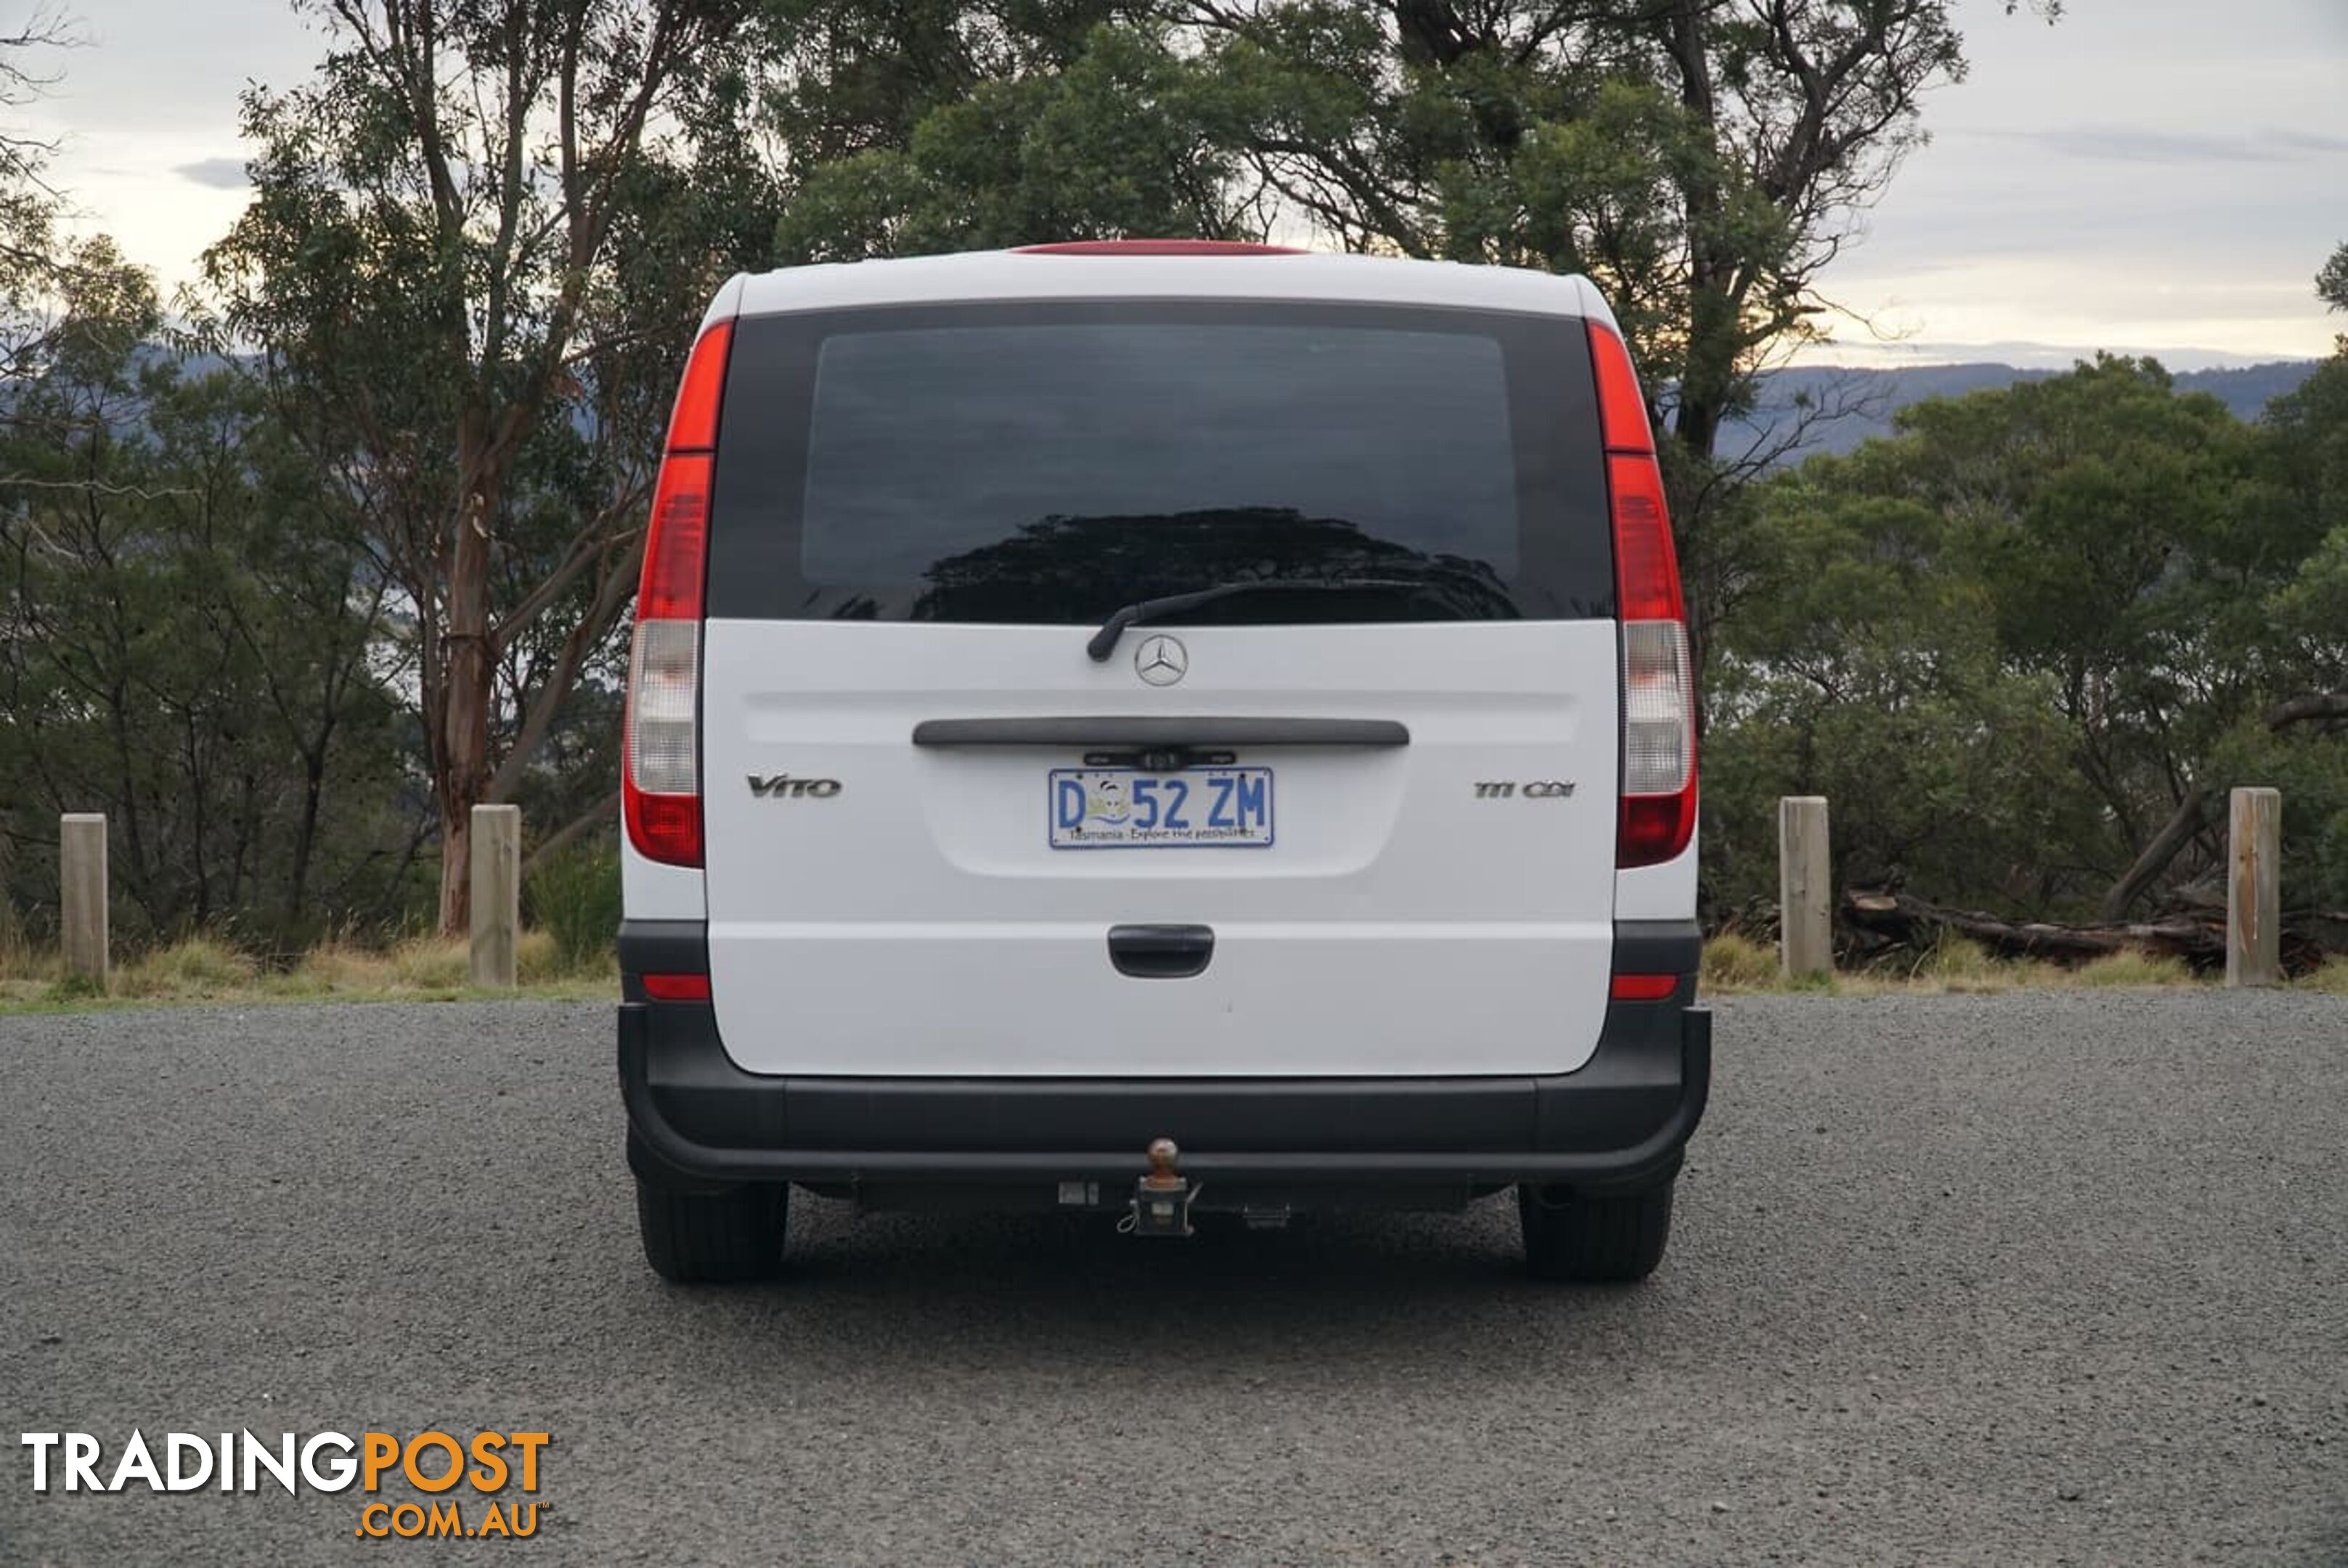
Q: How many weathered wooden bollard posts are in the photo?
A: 4